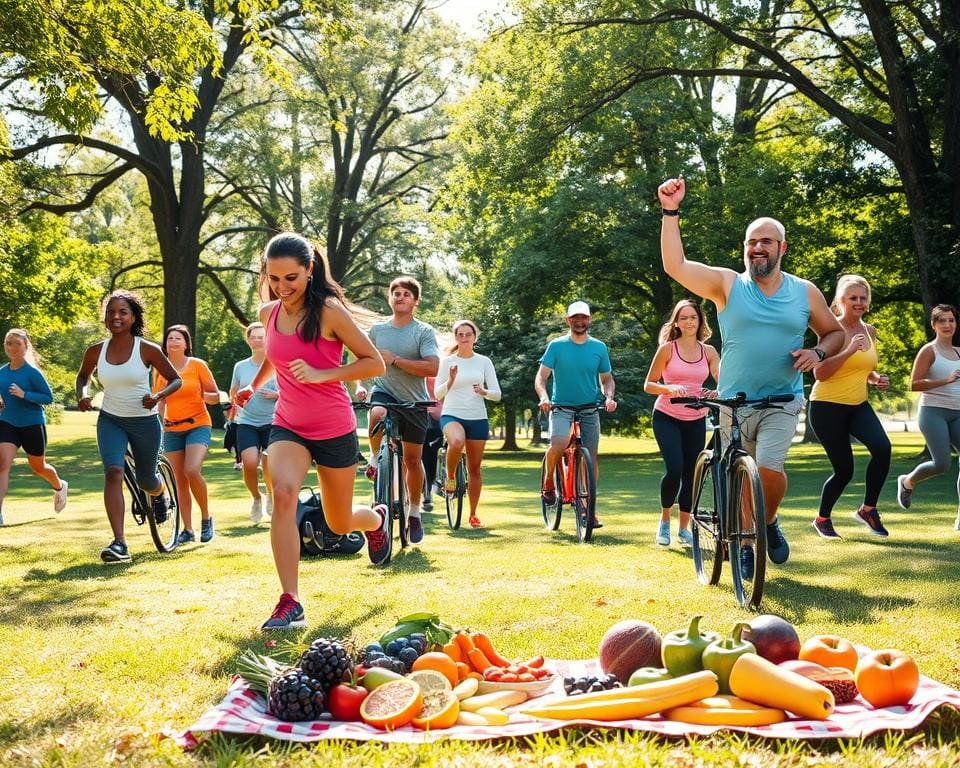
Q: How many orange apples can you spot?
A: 2